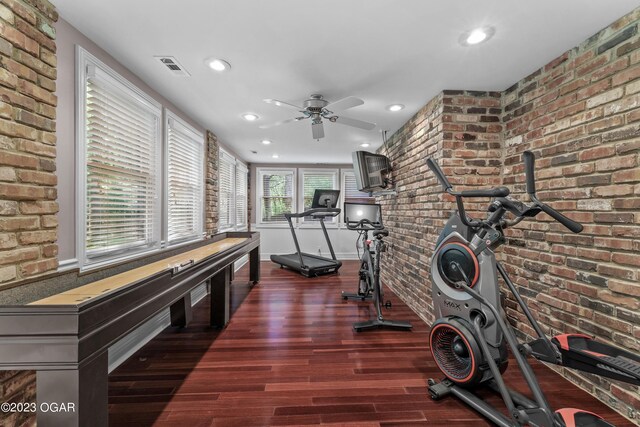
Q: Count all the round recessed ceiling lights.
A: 7